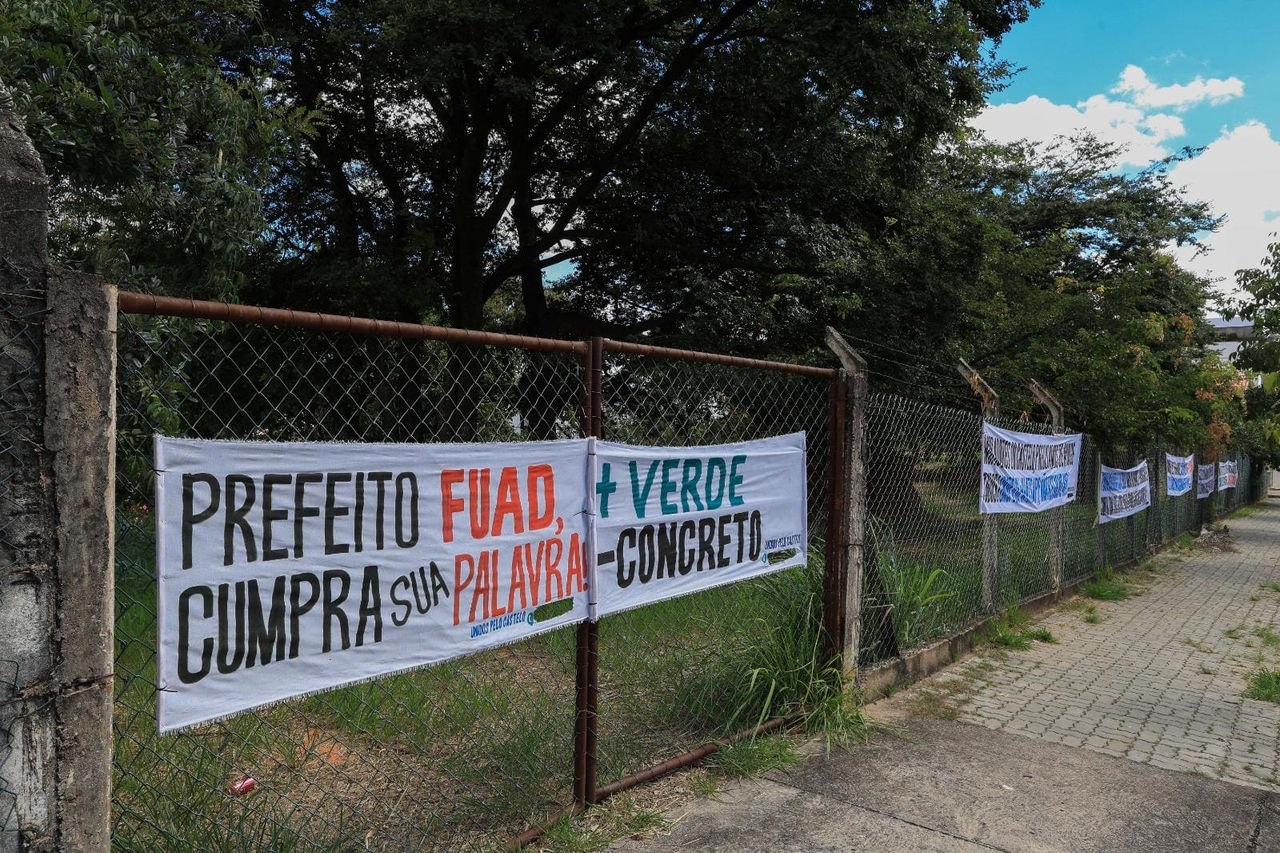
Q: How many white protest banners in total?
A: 7